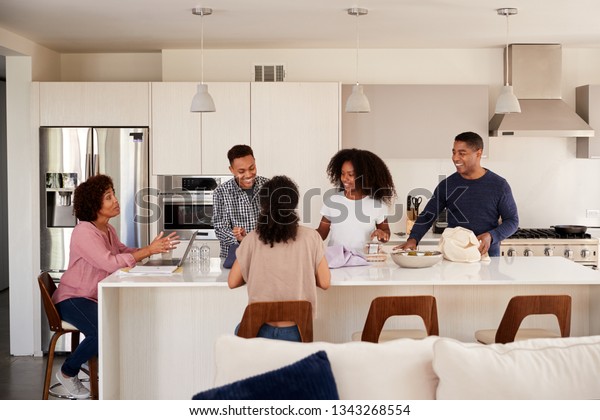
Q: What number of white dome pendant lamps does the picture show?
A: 3